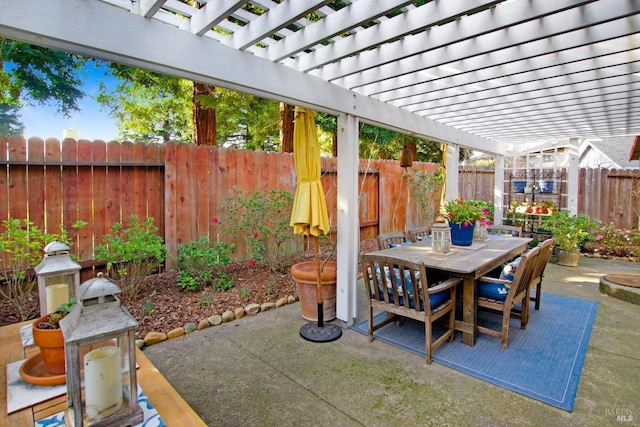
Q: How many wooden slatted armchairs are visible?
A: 6